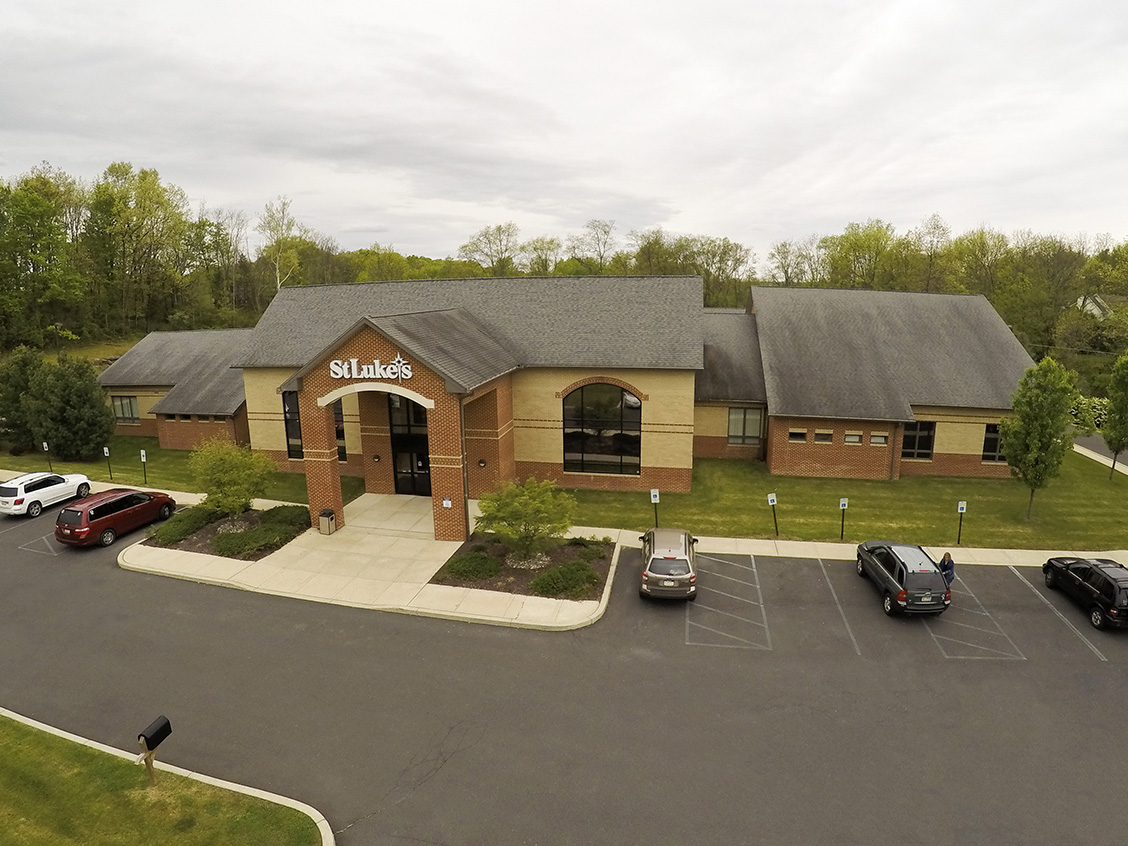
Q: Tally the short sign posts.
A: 7